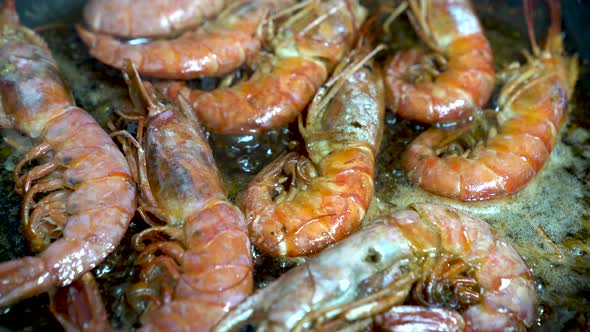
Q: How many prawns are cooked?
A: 9